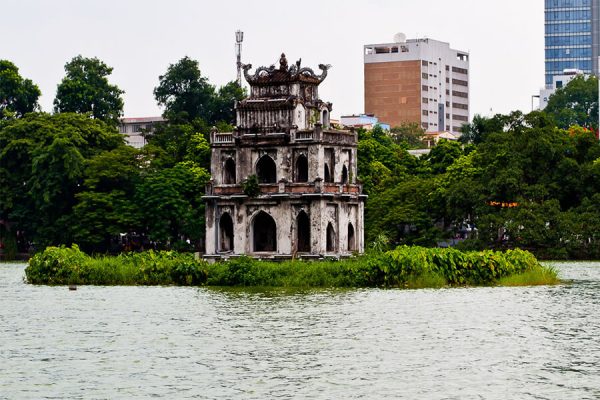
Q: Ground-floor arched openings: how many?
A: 5